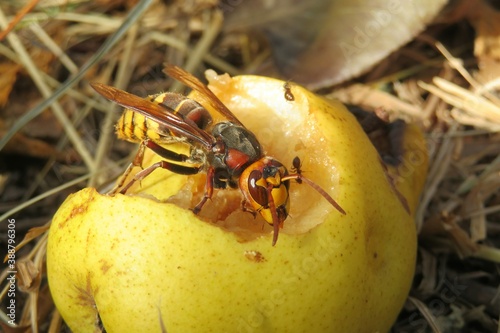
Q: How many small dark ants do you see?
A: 2